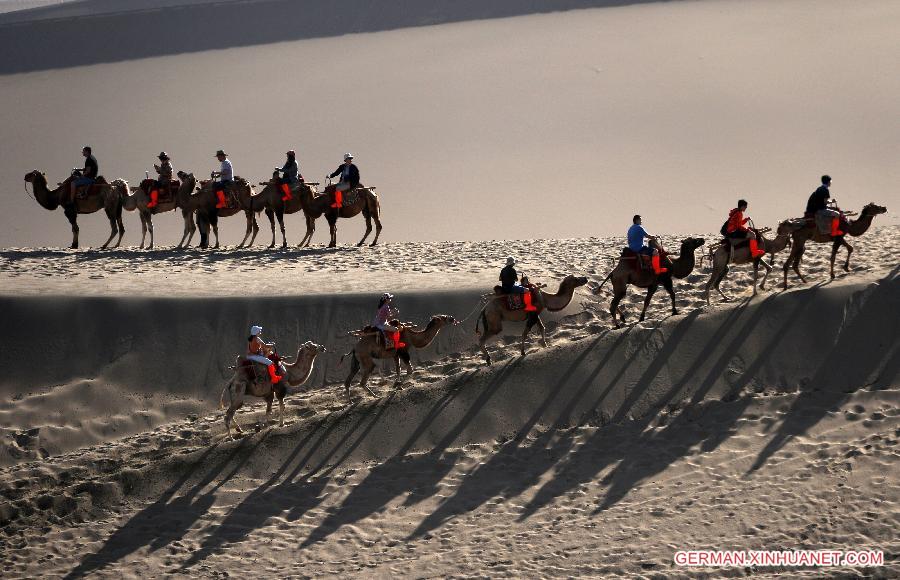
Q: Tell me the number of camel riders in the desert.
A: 11